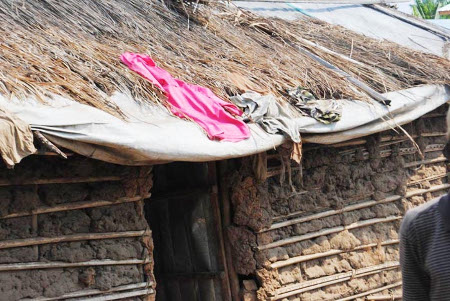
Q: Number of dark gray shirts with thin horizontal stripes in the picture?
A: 1